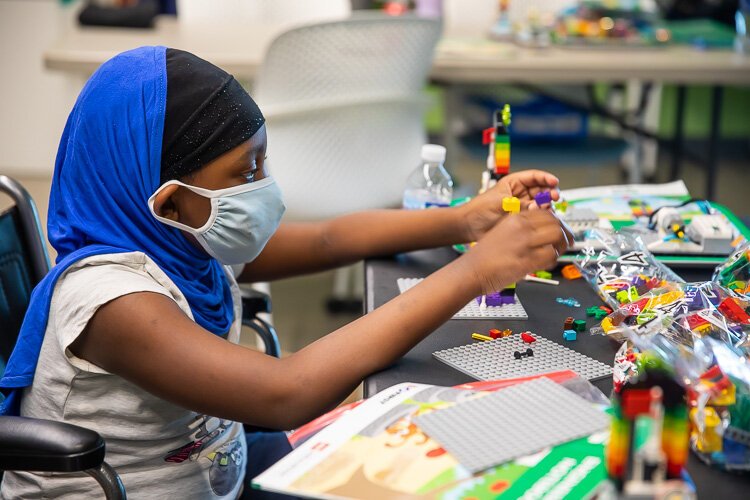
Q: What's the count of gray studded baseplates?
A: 3